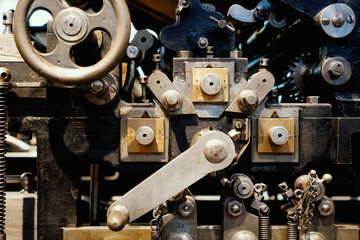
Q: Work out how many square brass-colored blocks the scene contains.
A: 3